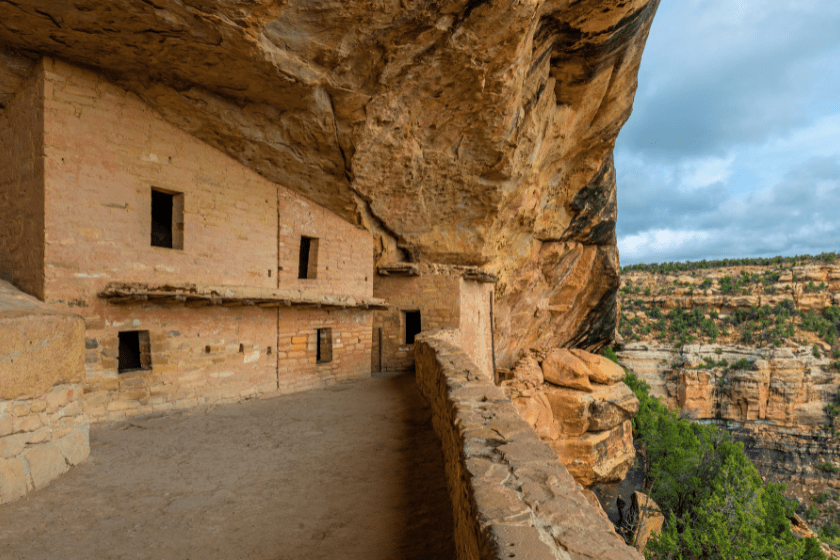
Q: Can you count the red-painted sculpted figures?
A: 0